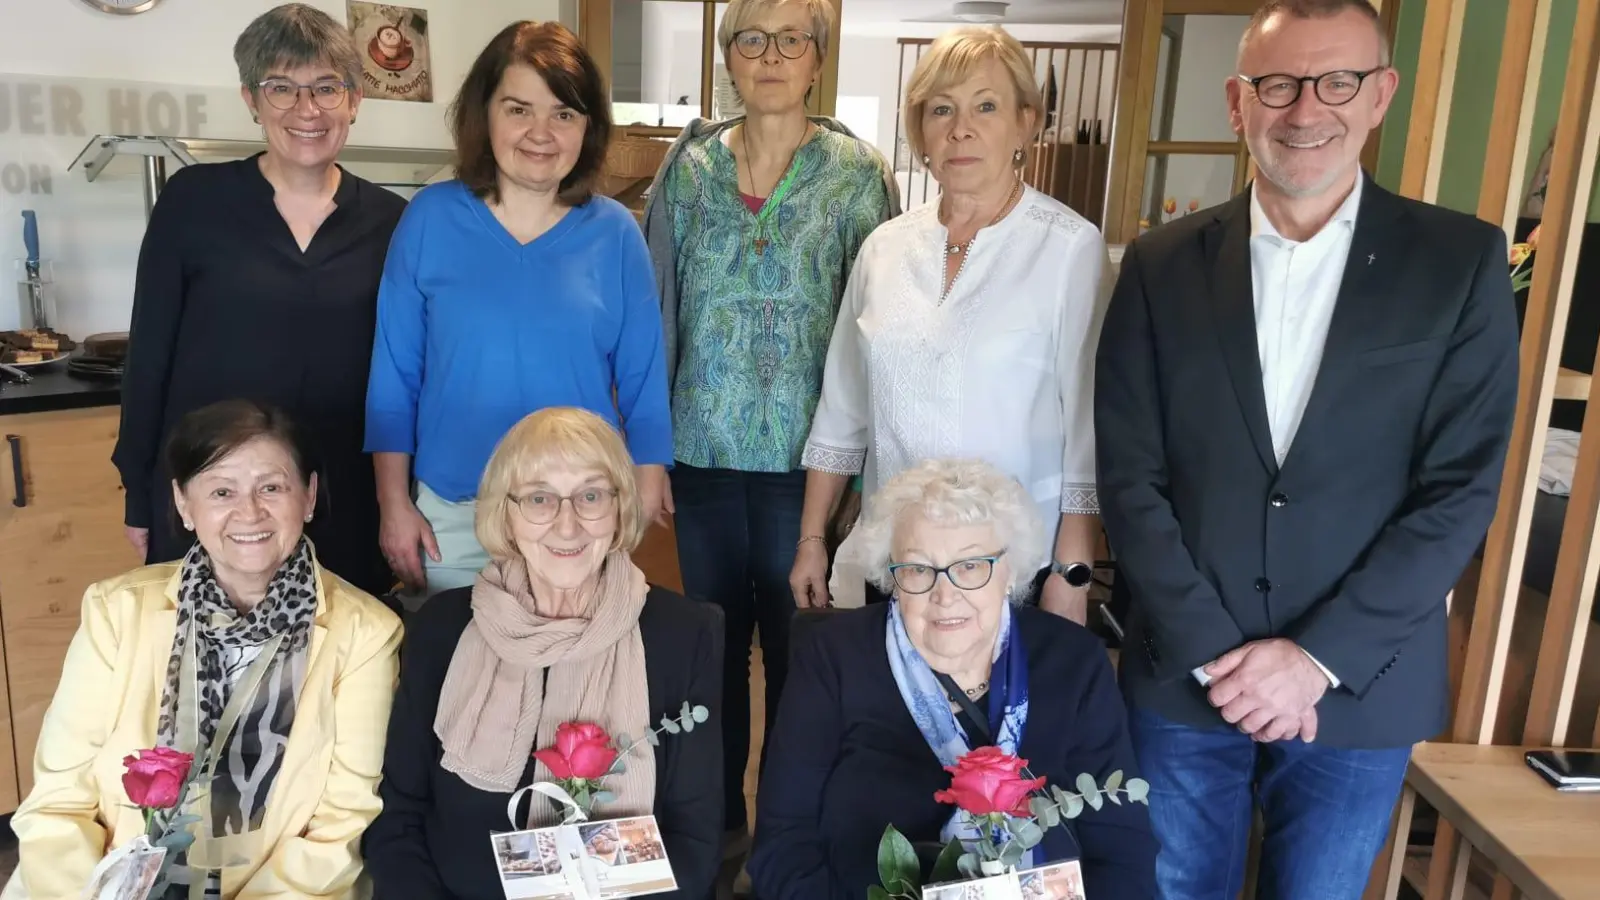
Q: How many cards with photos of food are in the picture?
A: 3